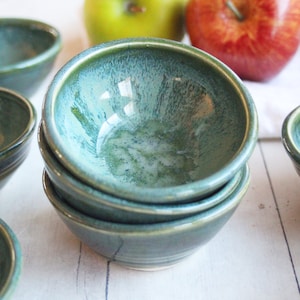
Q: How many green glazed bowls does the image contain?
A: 7